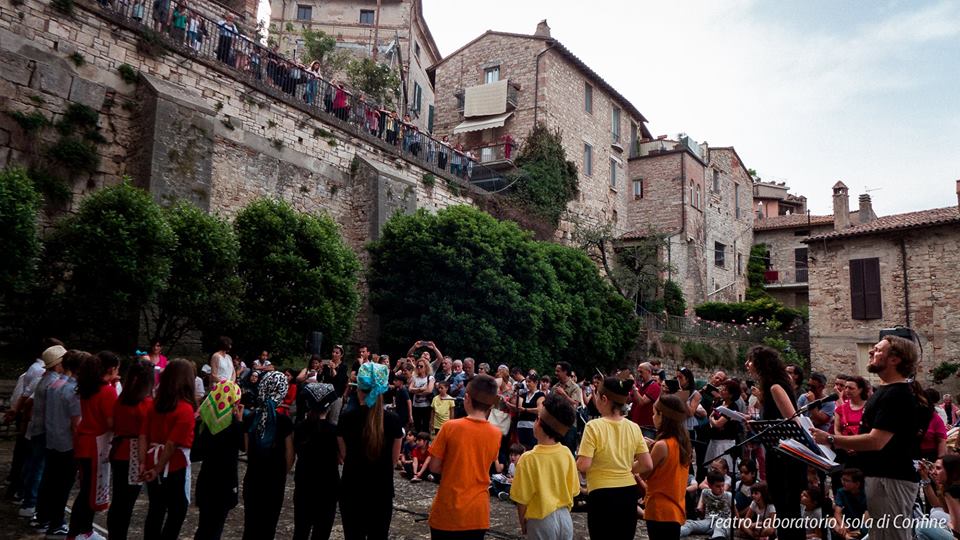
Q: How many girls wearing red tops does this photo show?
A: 3